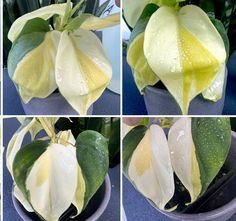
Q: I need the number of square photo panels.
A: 4